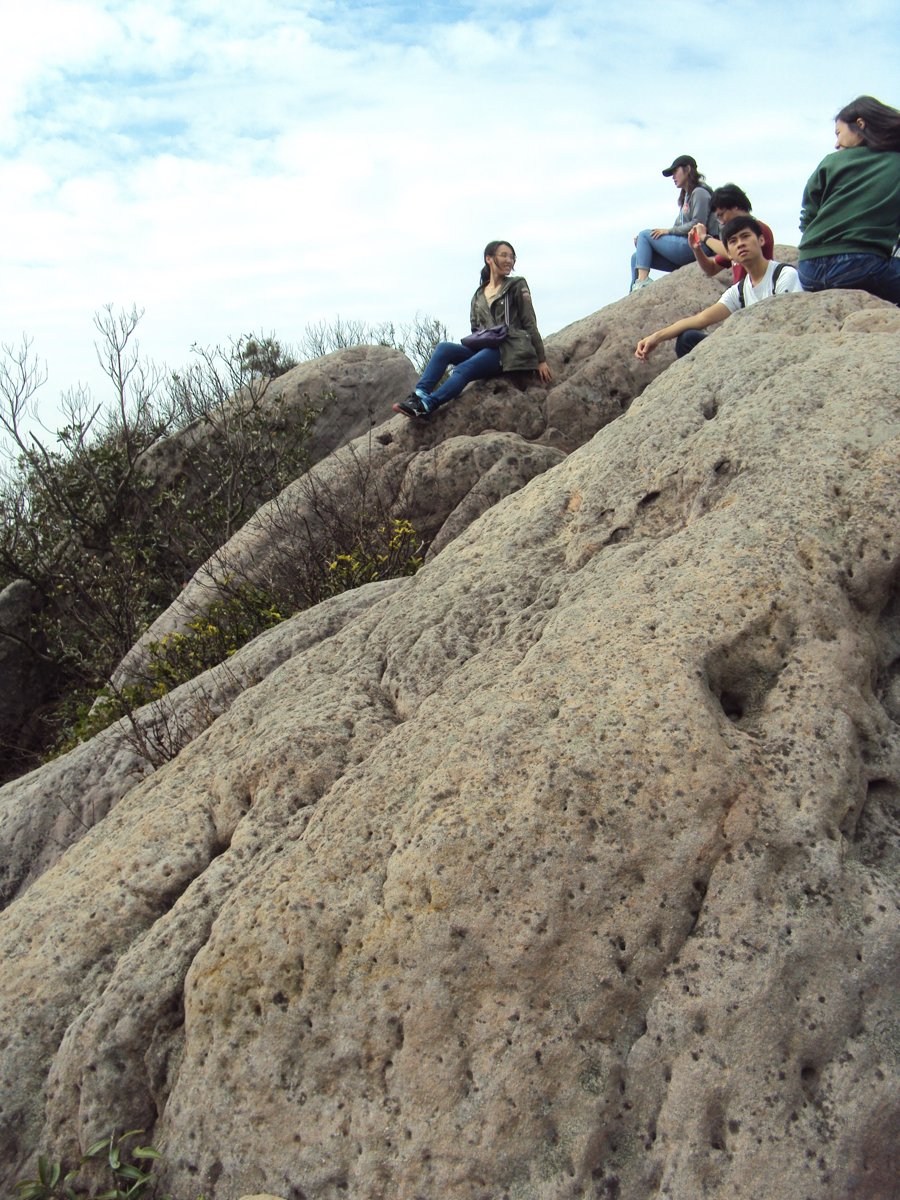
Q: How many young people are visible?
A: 5